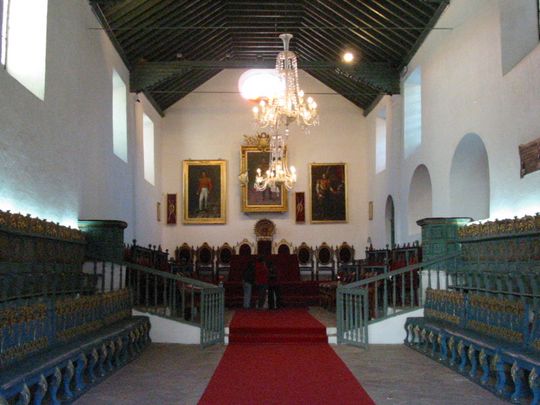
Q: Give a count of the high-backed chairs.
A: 9